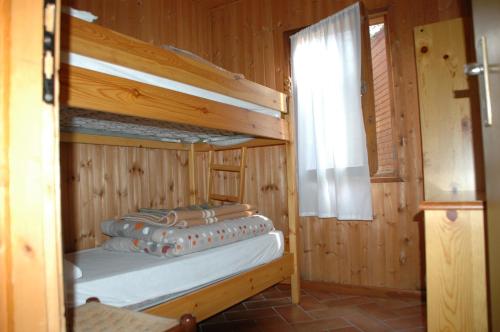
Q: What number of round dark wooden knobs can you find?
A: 2